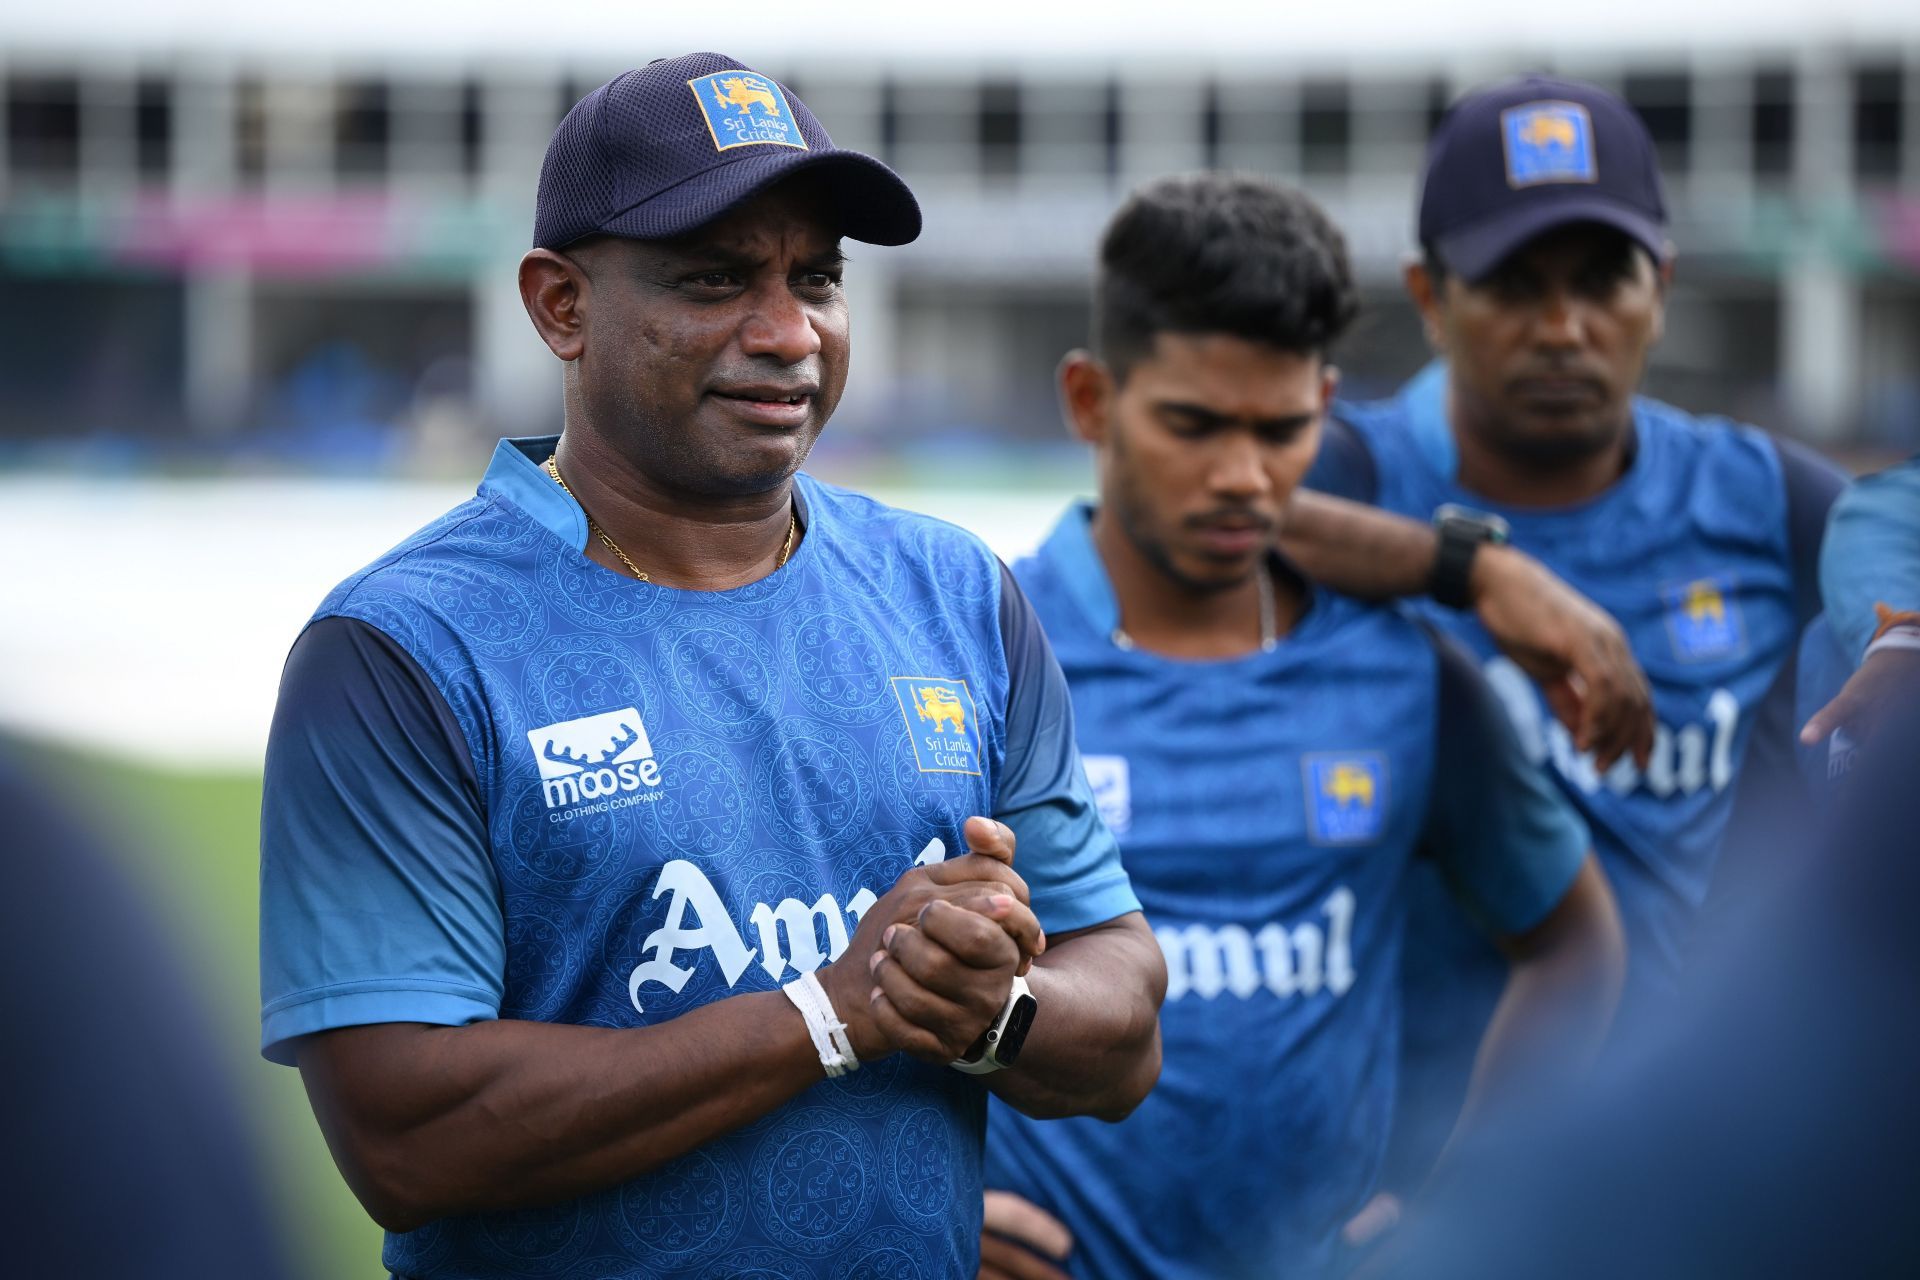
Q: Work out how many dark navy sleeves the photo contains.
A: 5